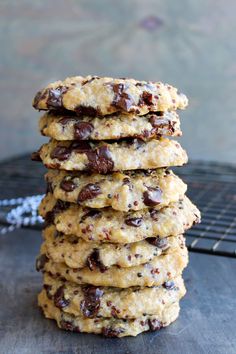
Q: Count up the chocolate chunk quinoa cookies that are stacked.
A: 9